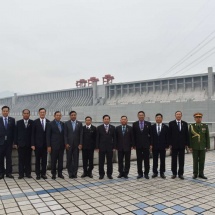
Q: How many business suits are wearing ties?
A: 11